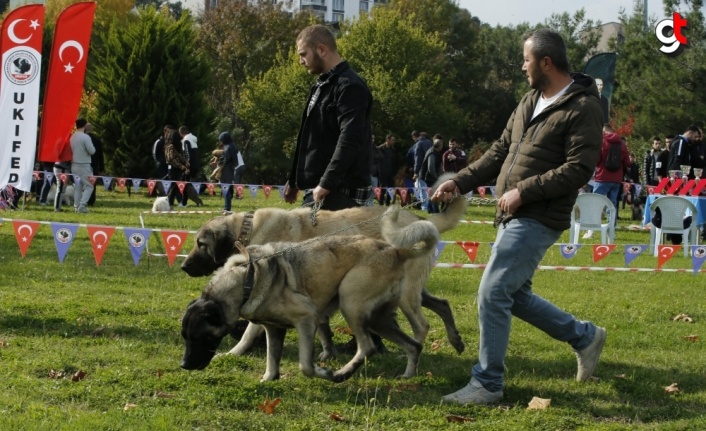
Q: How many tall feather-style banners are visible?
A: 3